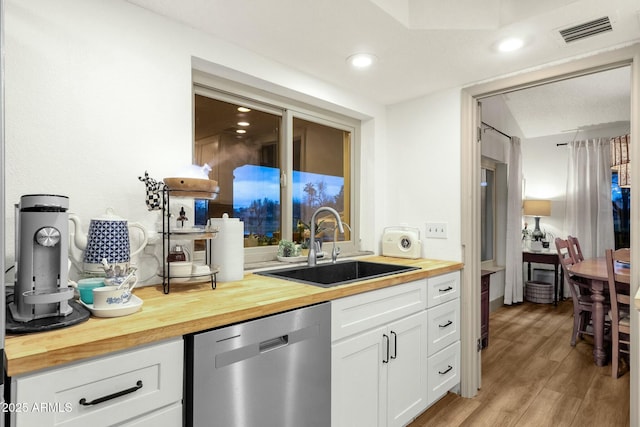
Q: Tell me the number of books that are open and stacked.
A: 0